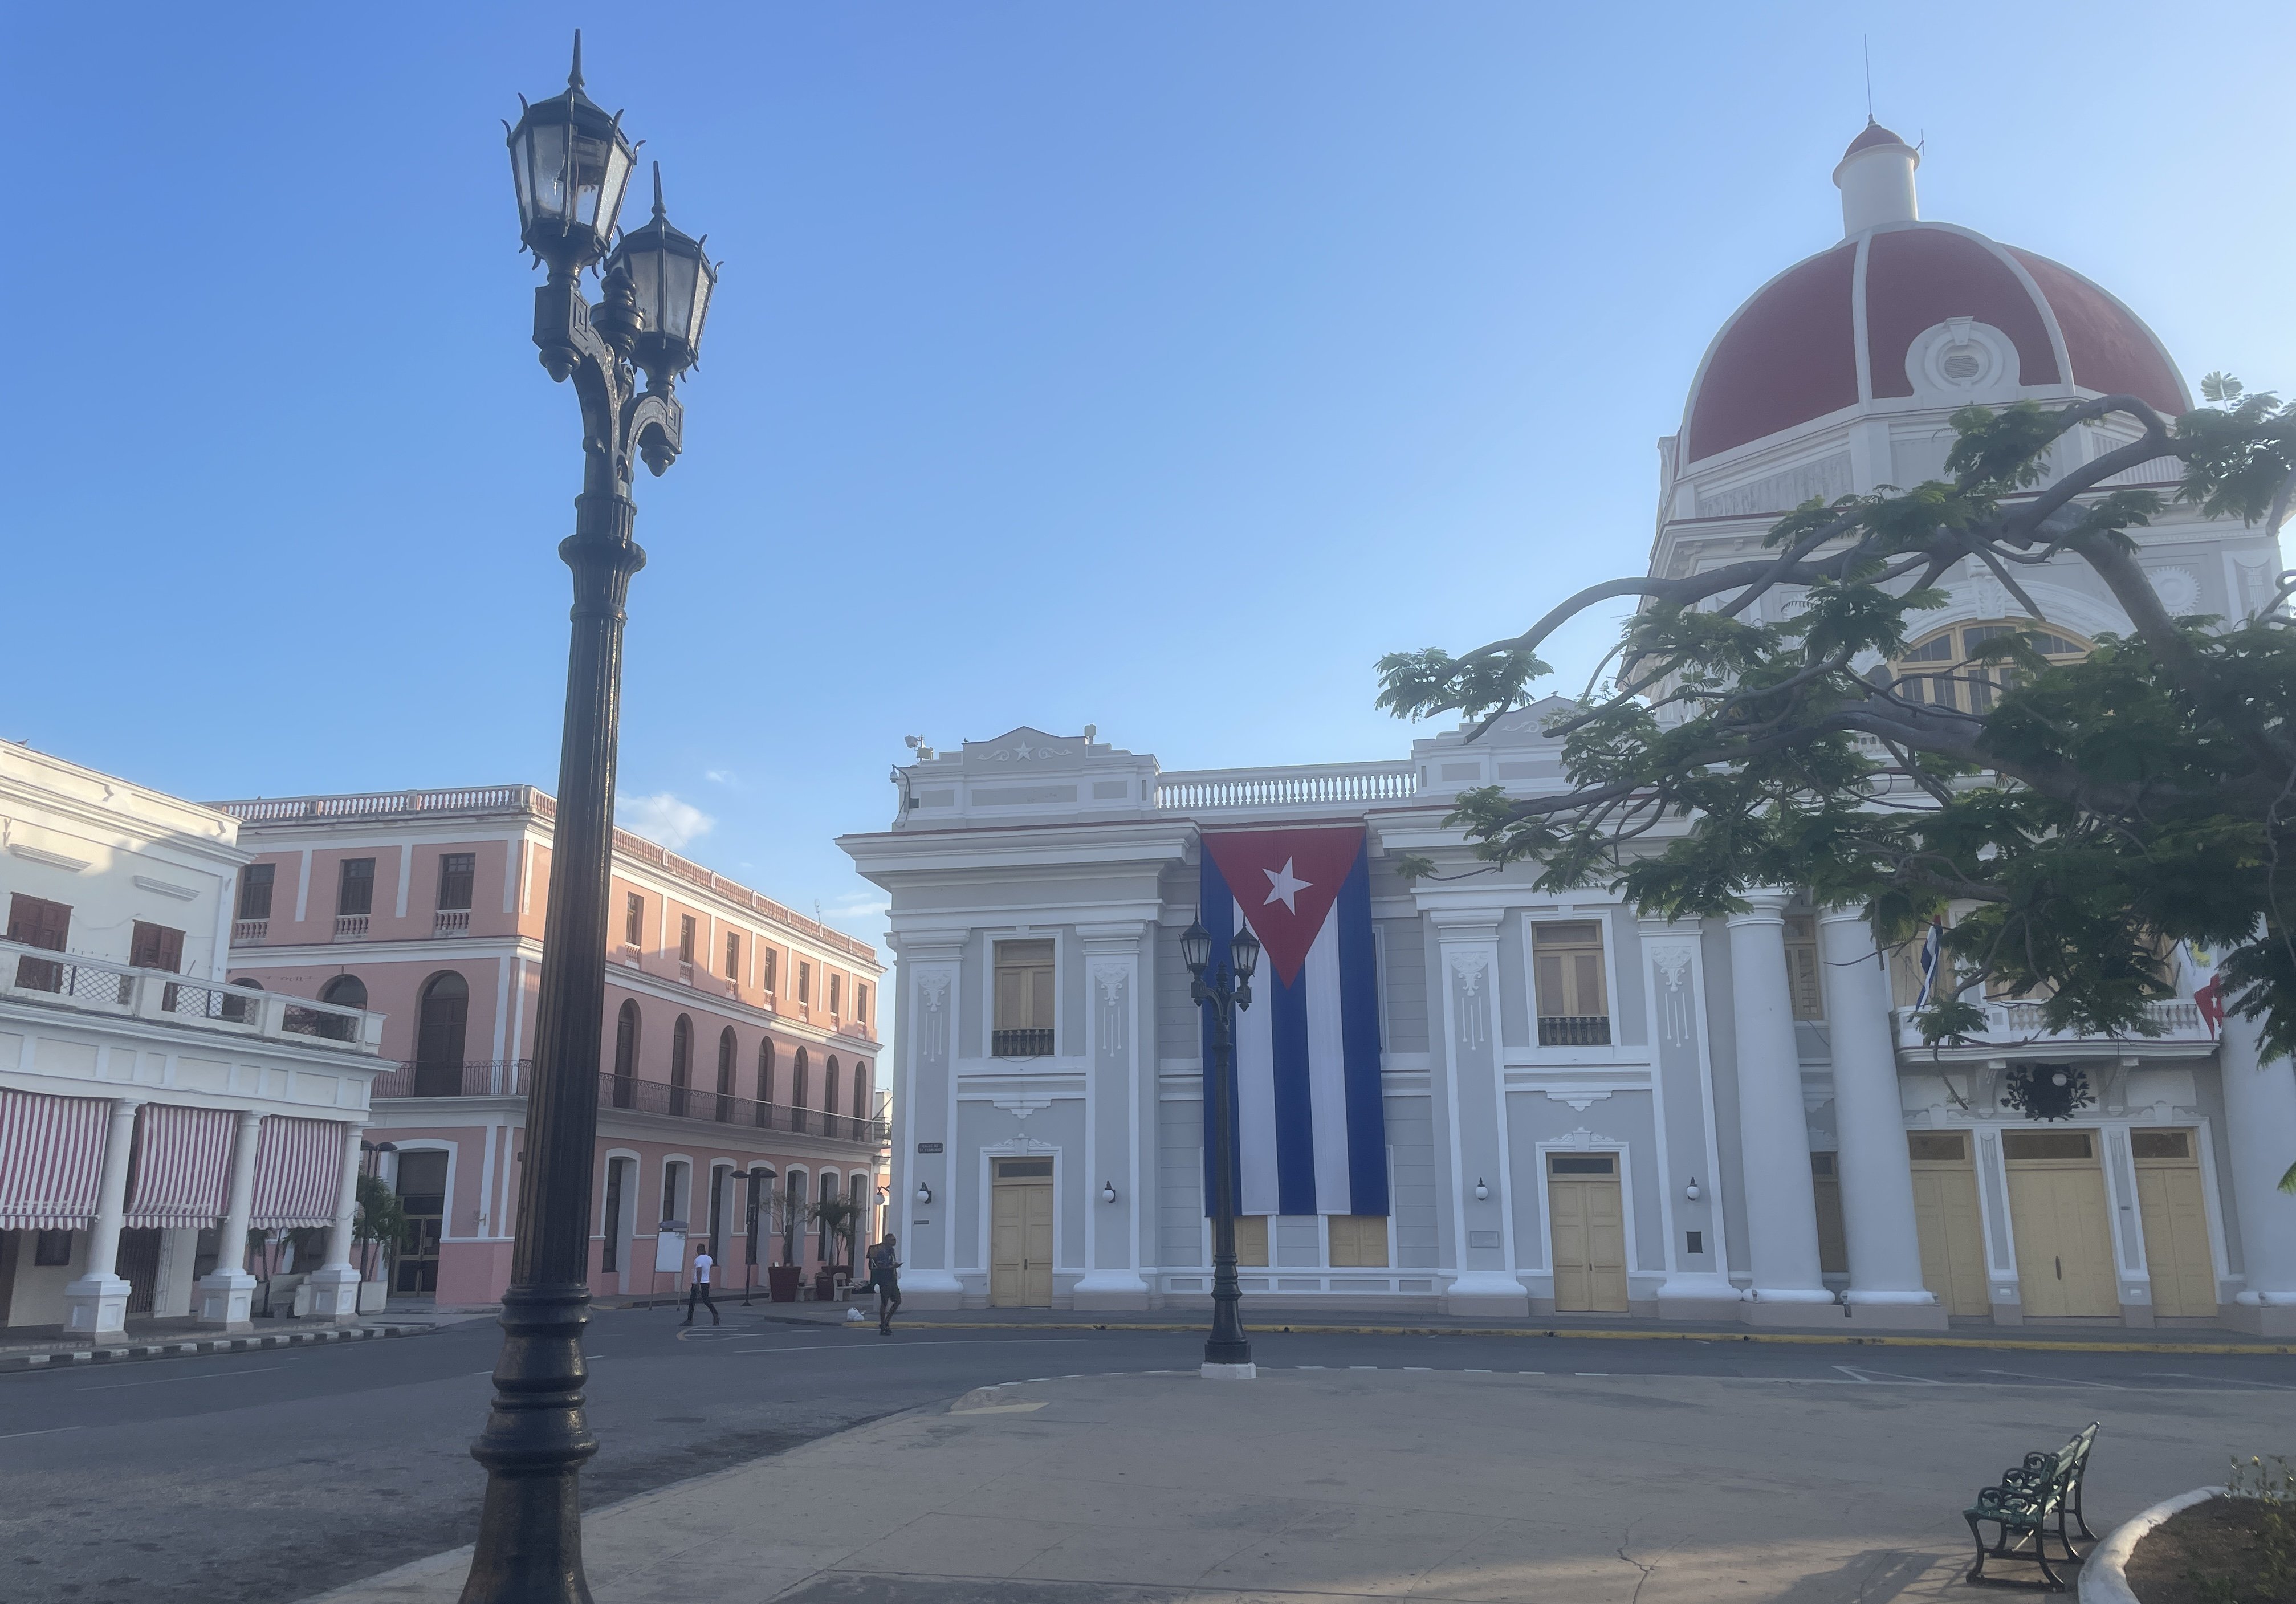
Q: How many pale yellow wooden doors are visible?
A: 5